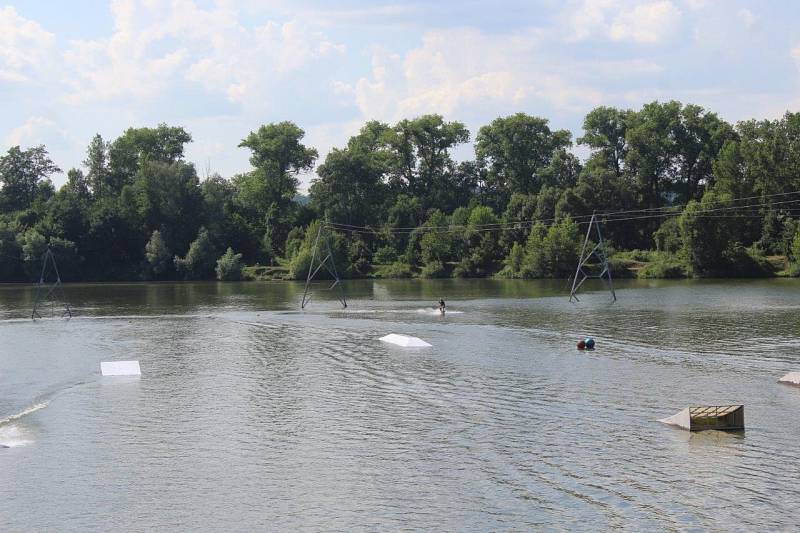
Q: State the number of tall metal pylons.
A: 3